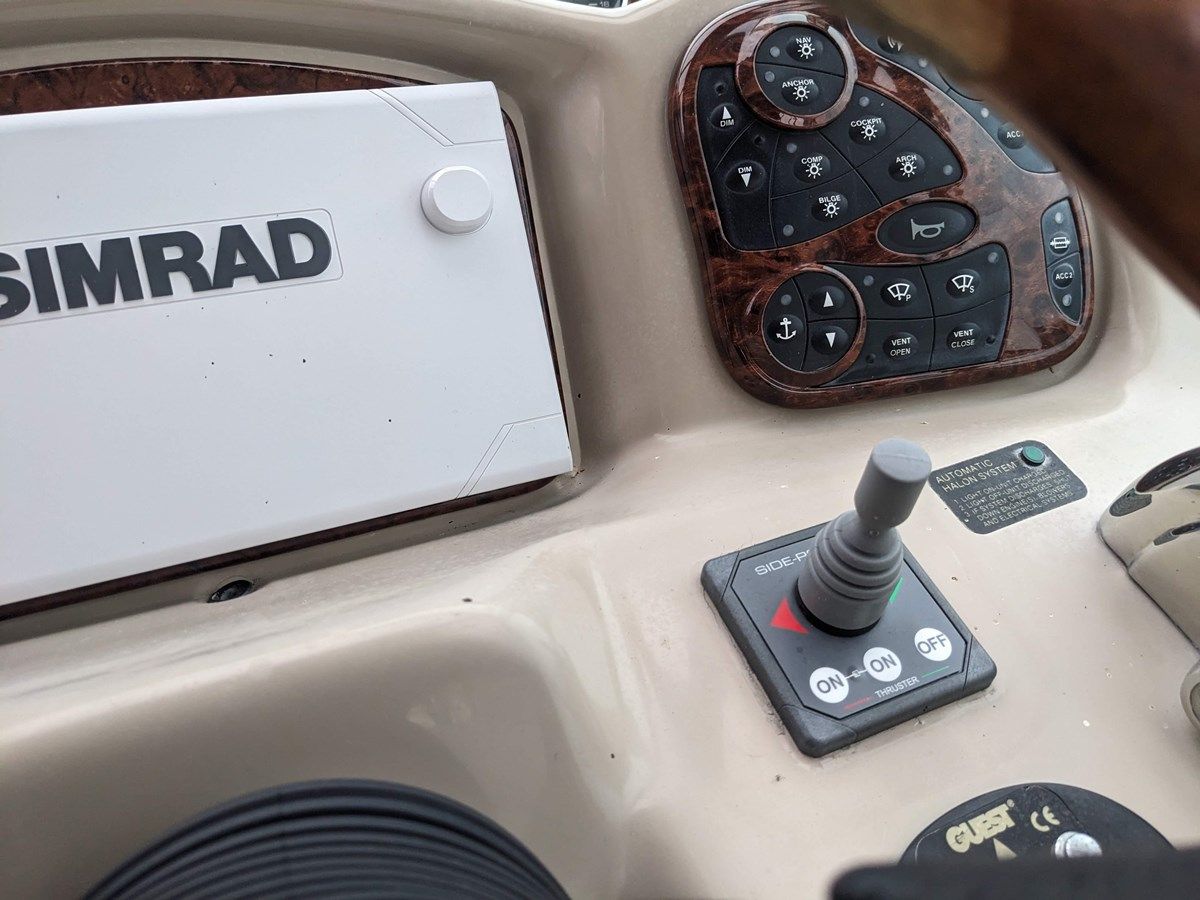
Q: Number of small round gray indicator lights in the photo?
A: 13